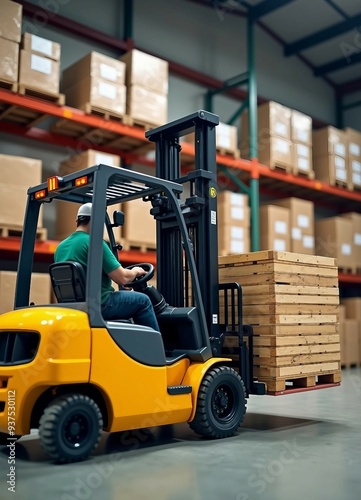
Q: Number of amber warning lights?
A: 3